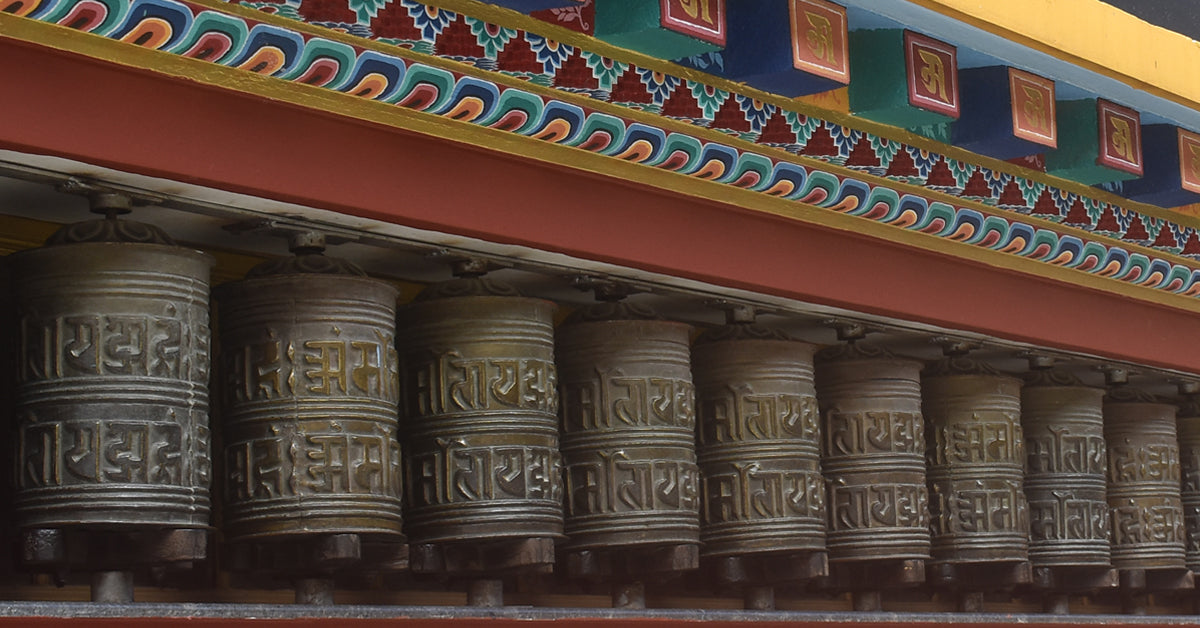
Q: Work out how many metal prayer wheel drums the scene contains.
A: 10